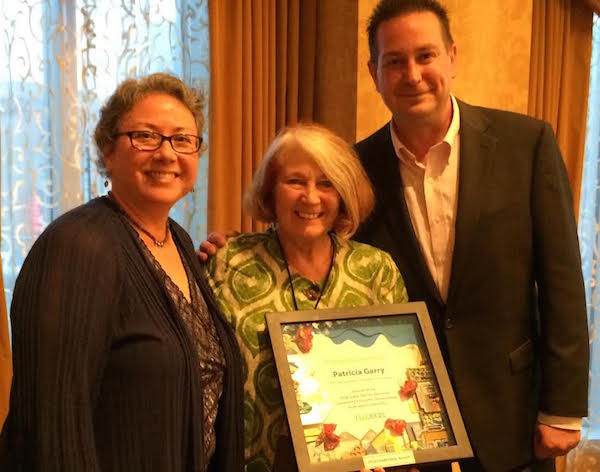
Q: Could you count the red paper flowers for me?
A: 4